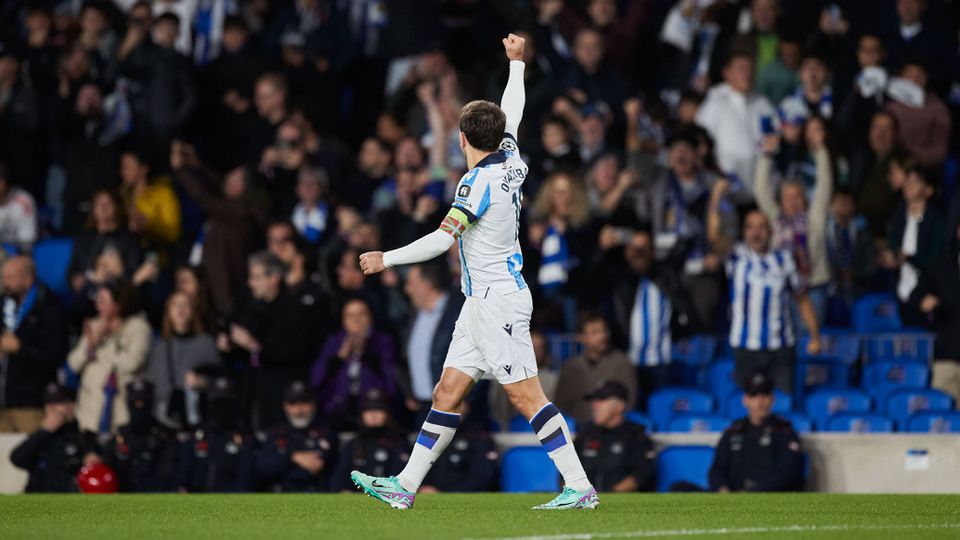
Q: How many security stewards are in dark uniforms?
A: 8